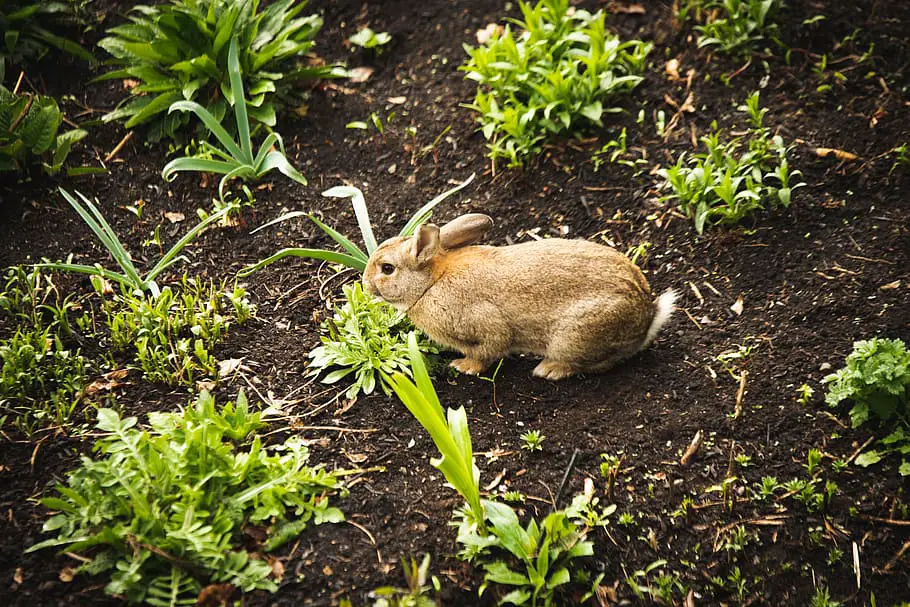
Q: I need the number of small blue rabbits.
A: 0